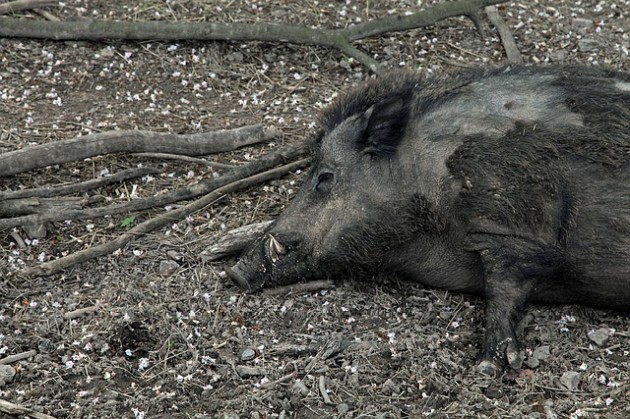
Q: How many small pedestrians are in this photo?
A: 0